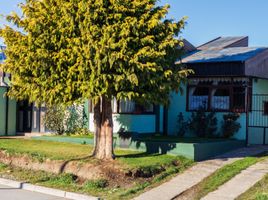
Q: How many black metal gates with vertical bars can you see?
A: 1